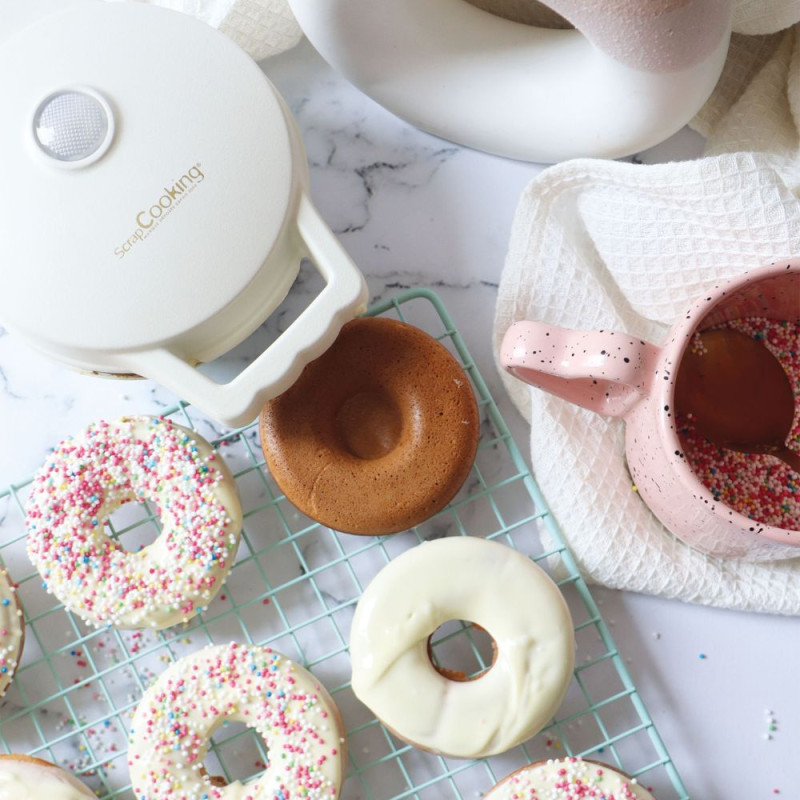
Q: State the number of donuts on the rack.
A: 7